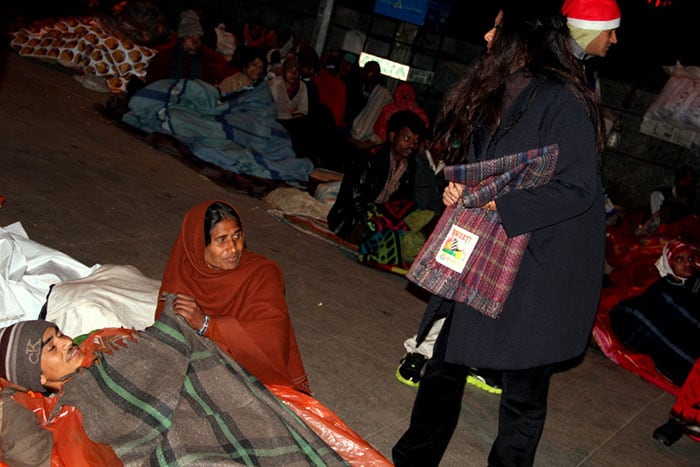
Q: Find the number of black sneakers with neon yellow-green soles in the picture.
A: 2